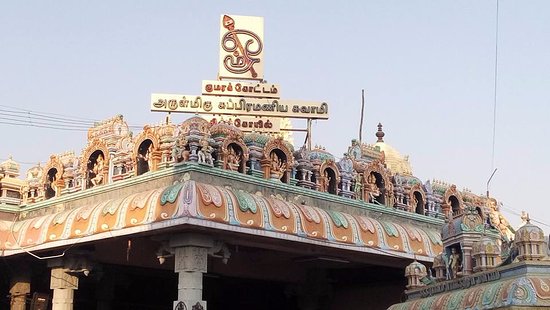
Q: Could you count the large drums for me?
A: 0